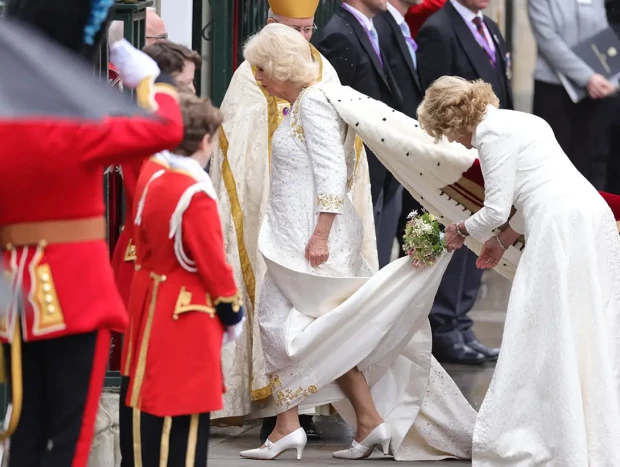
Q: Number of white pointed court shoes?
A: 2